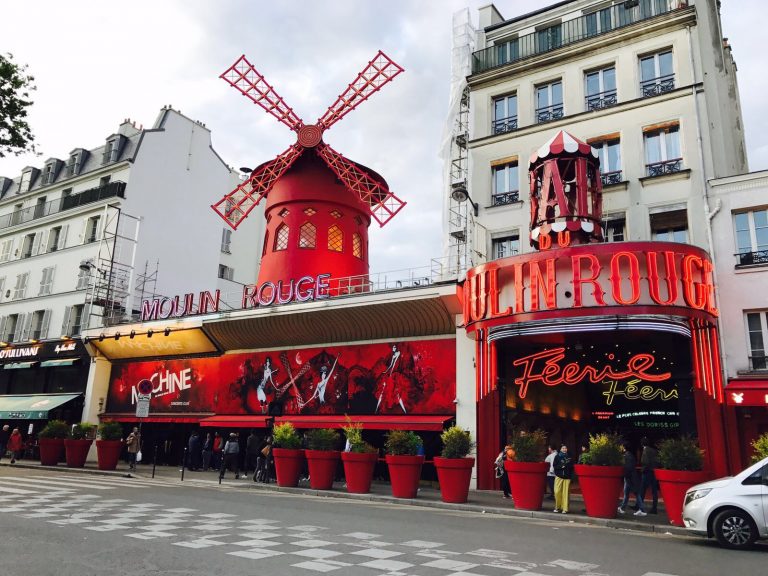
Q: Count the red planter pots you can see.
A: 11